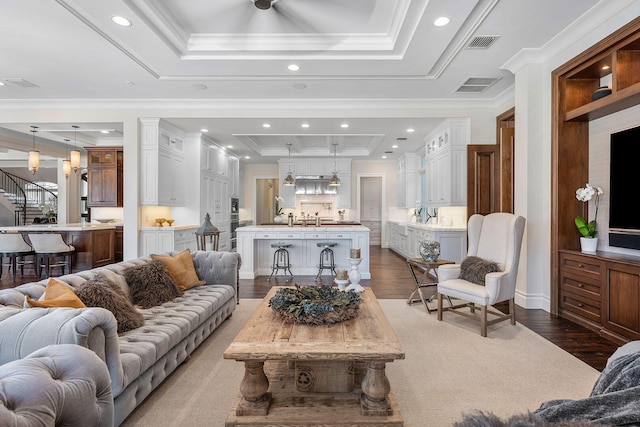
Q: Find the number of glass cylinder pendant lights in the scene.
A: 3